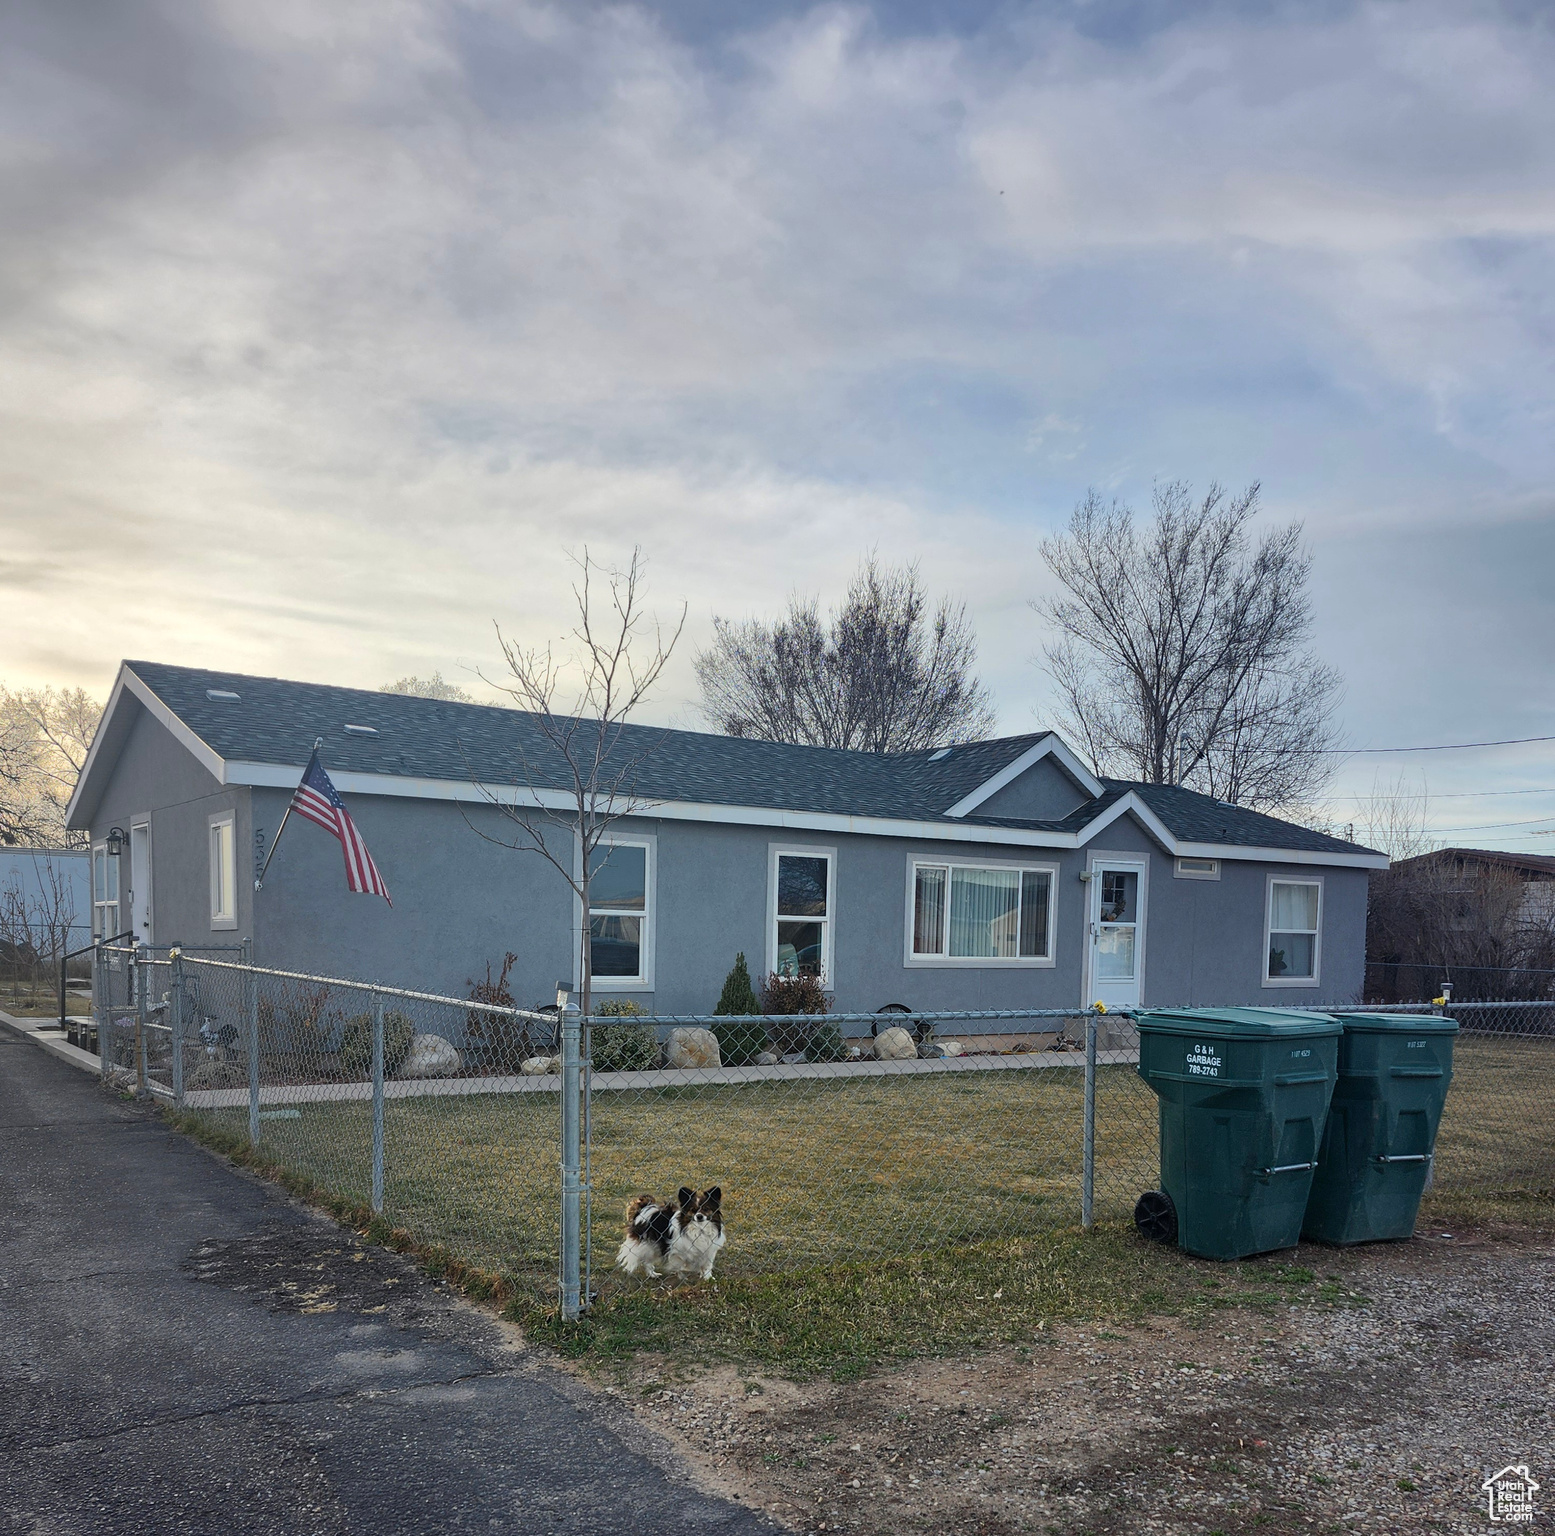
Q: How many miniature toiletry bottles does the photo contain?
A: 0